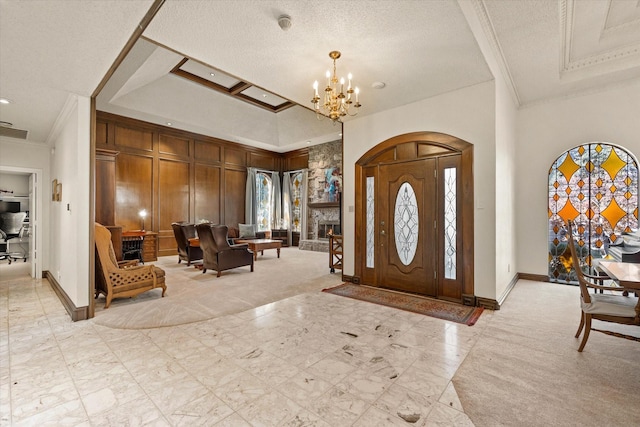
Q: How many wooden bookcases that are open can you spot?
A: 0